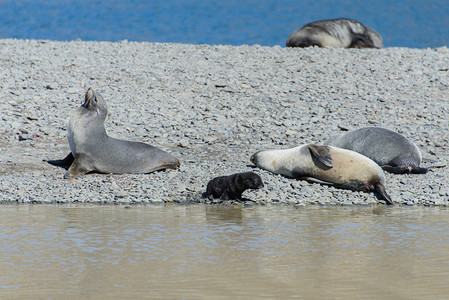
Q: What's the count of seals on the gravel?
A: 5